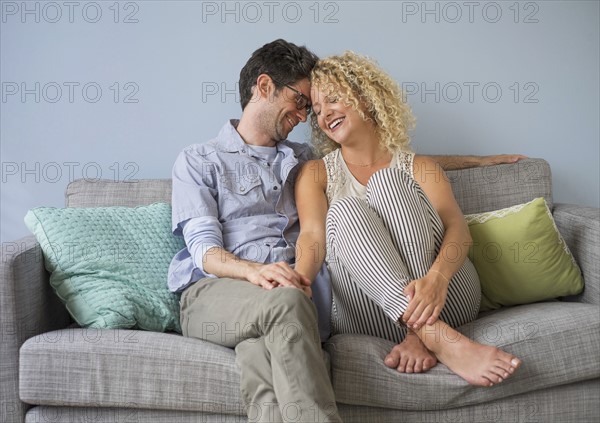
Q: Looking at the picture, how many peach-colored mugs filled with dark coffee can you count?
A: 0